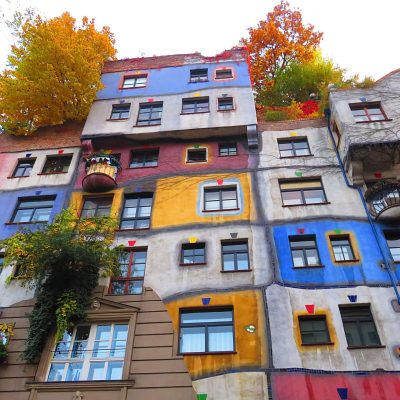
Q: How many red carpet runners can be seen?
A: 0